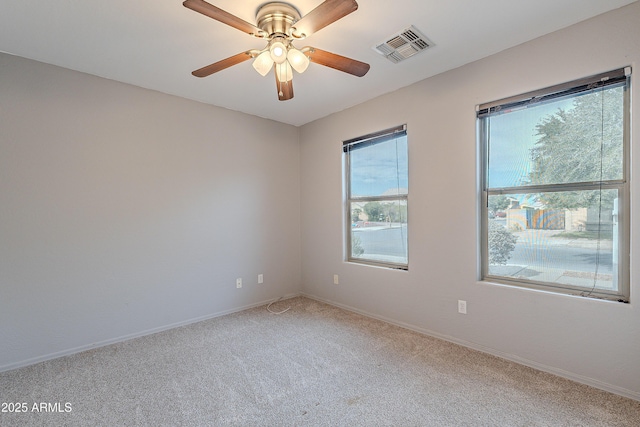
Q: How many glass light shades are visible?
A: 4